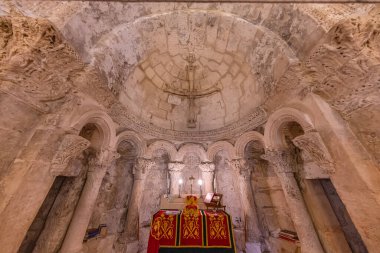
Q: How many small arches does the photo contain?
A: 7